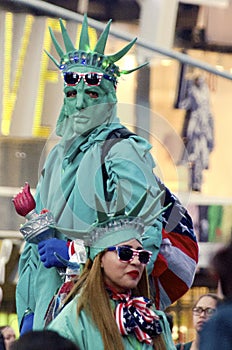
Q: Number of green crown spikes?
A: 13